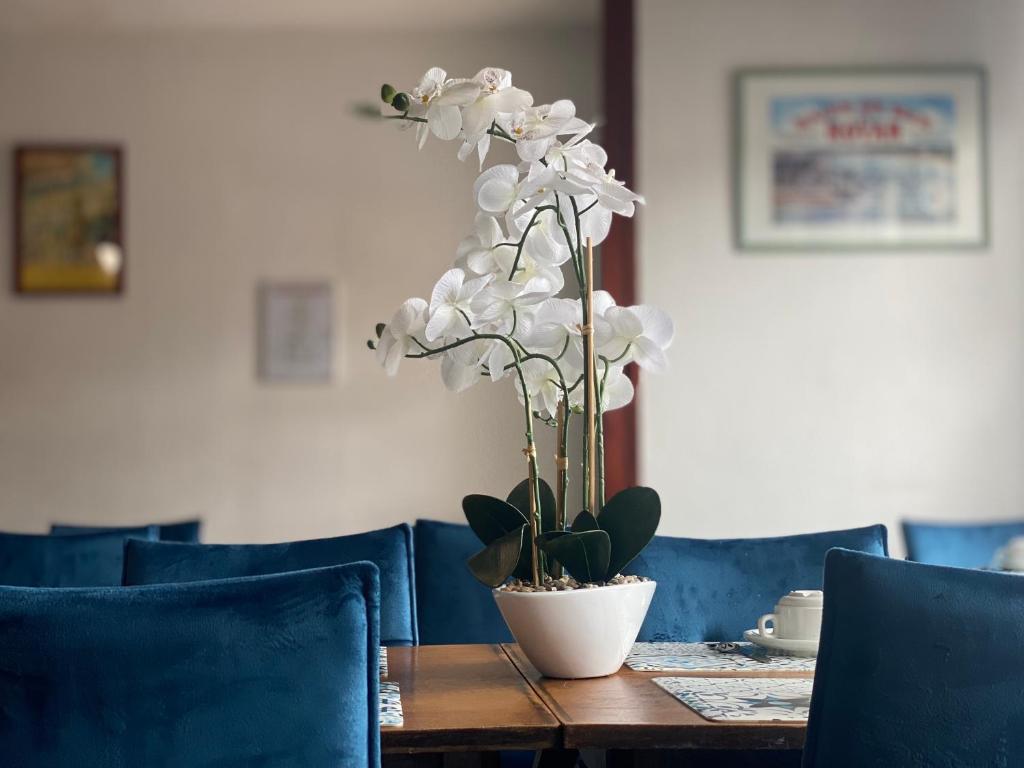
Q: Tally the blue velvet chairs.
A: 8